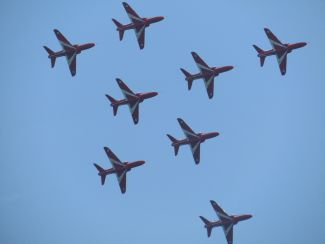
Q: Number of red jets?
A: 8